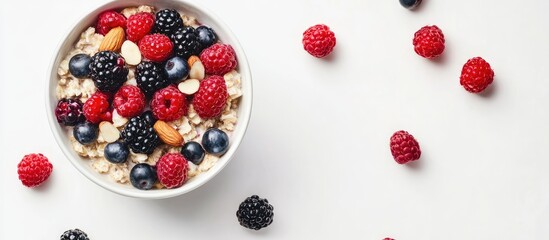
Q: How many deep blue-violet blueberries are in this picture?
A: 9